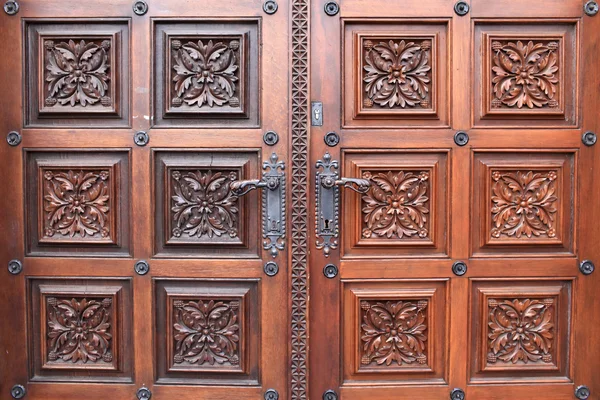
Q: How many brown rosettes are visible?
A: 12